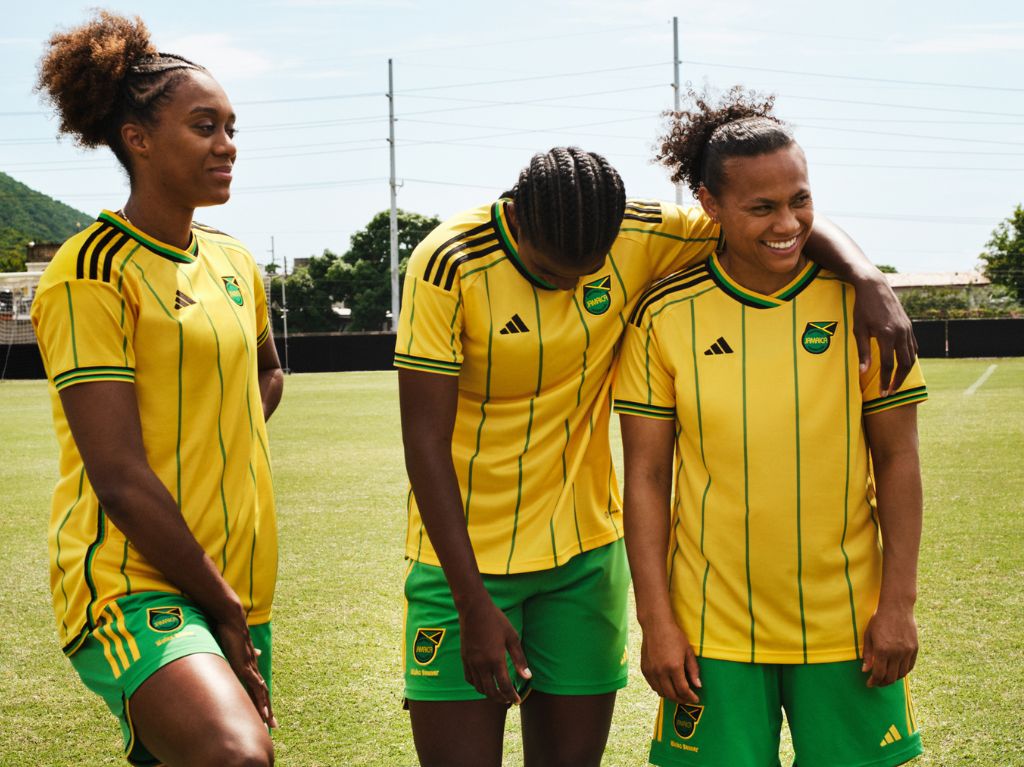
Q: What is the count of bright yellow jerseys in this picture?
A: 3